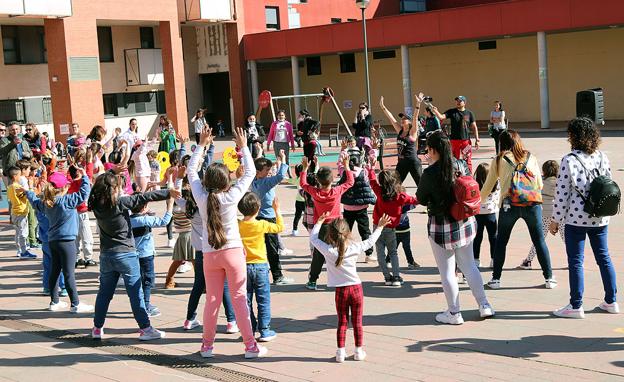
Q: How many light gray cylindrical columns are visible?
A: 4